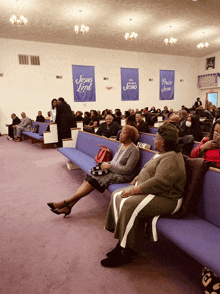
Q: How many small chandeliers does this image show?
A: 5